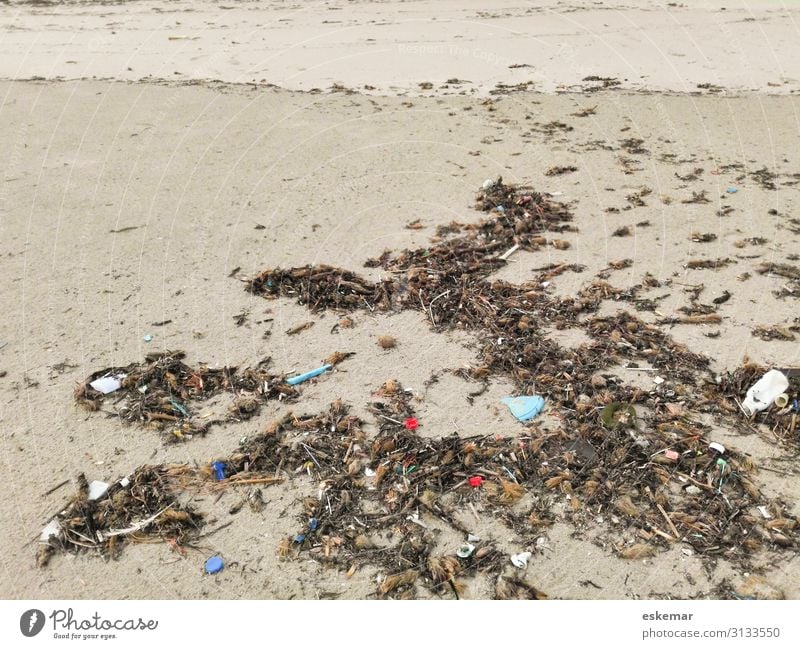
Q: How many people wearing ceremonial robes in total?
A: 0